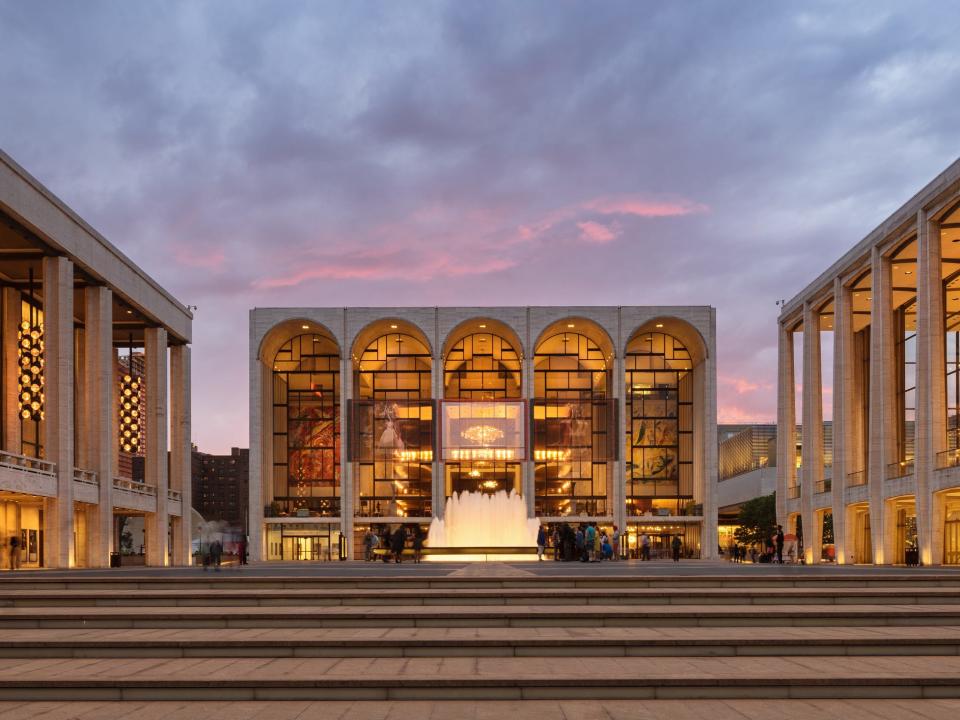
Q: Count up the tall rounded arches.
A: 5